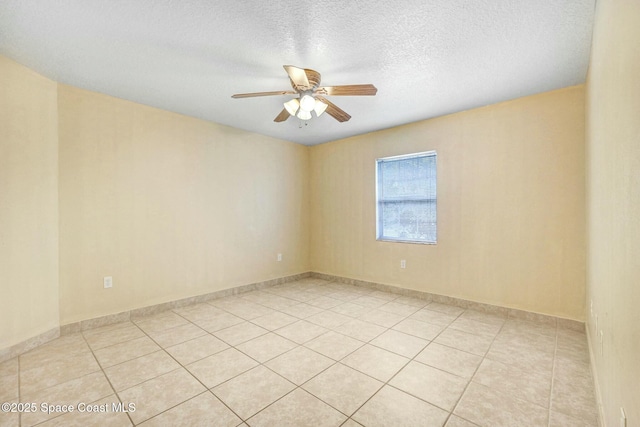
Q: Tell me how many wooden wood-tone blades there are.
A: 5